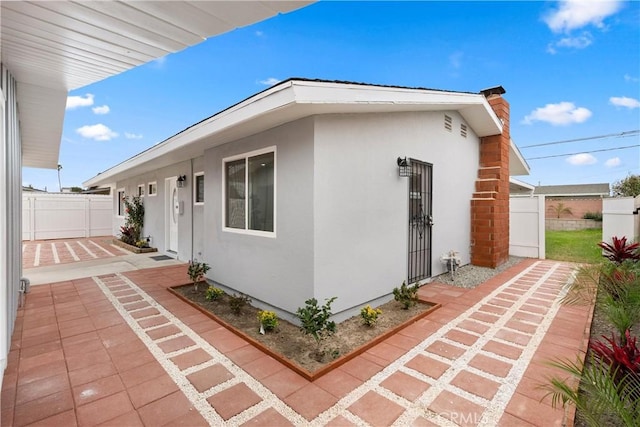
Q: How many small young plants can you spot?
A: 7